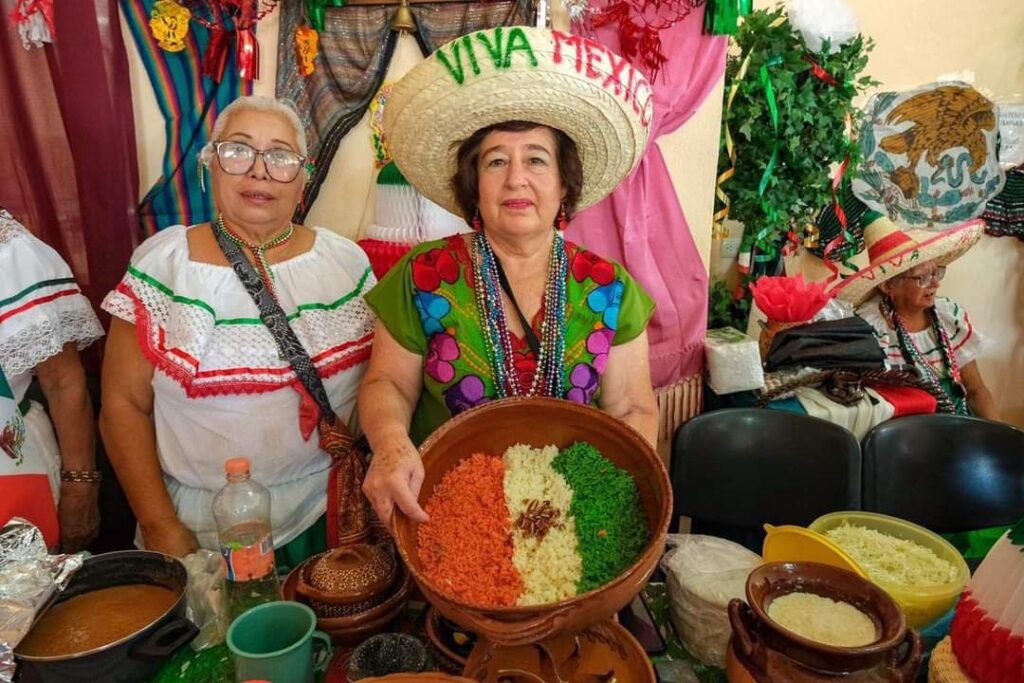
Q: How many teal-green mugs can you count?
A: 1